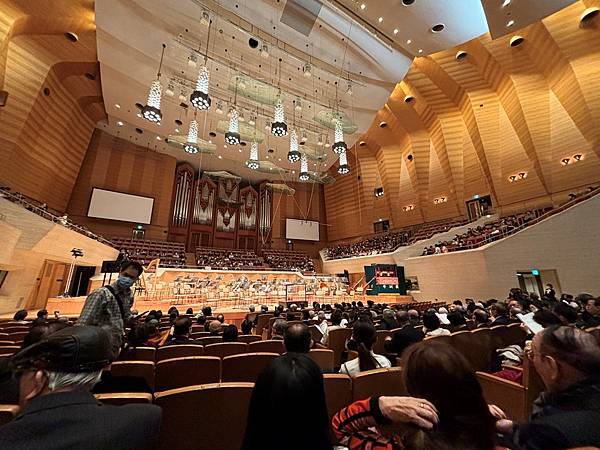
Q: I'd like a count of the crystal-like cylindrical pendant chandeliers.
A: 10